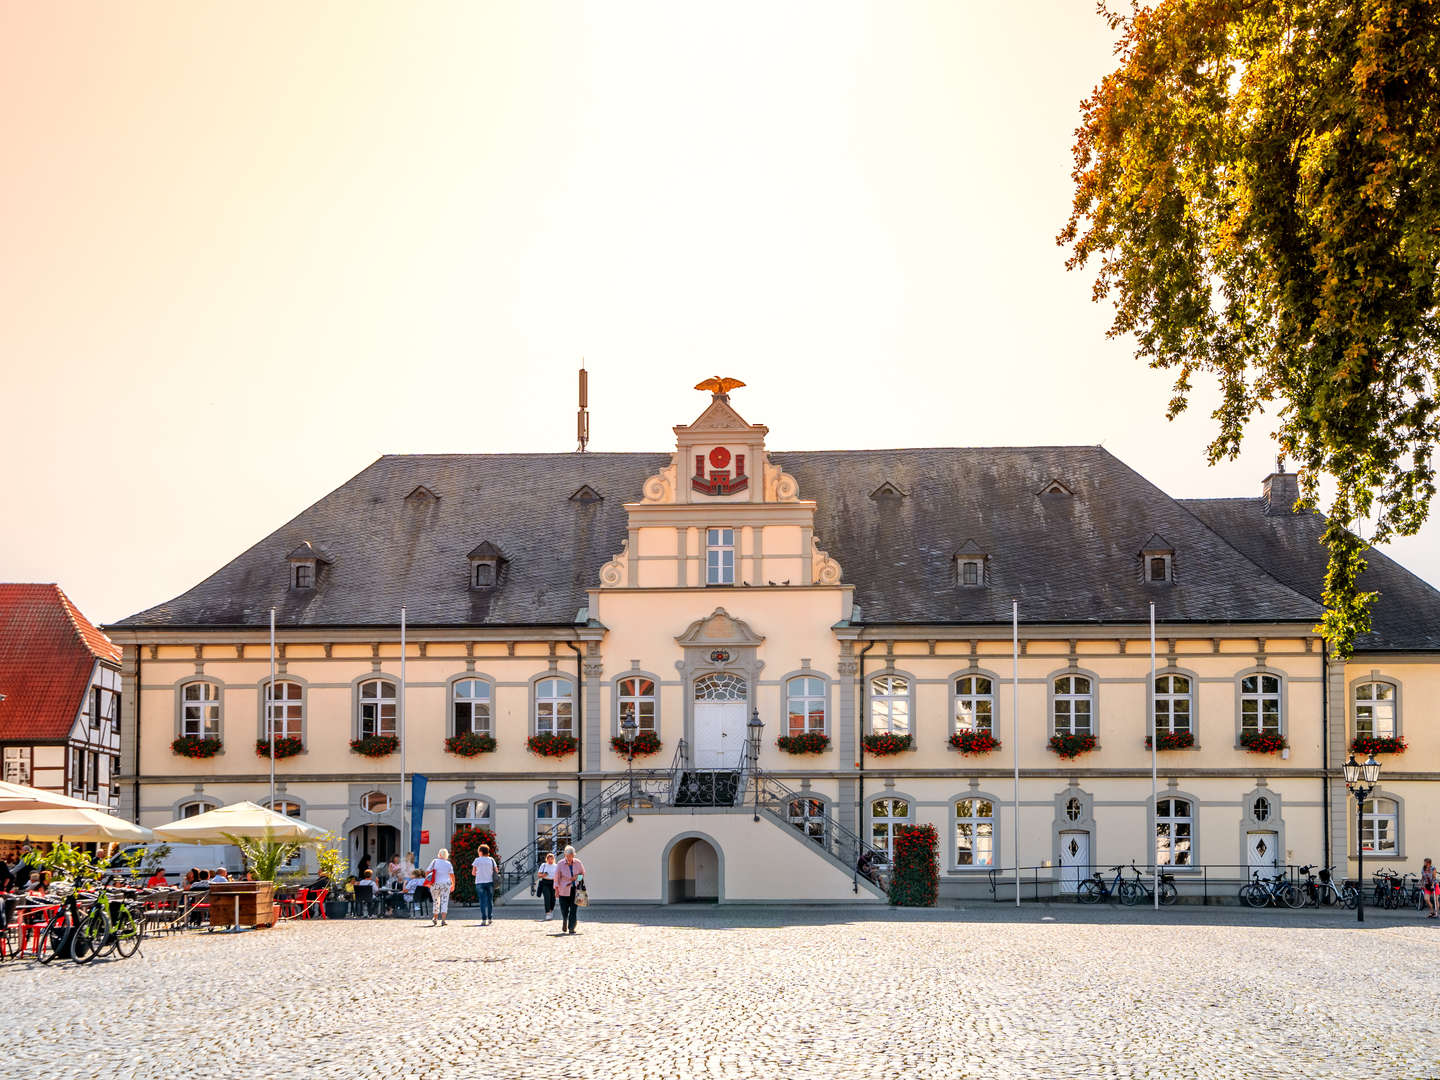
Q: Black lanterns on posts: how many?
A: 4